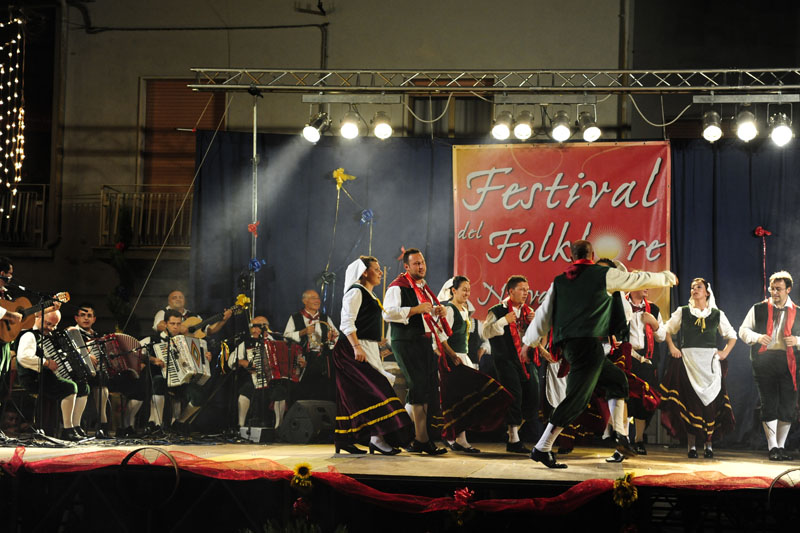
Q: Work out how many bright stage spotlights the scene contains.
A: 10